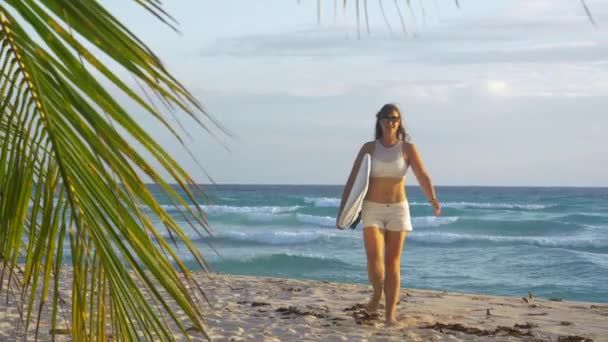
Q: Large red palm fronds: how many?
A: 0